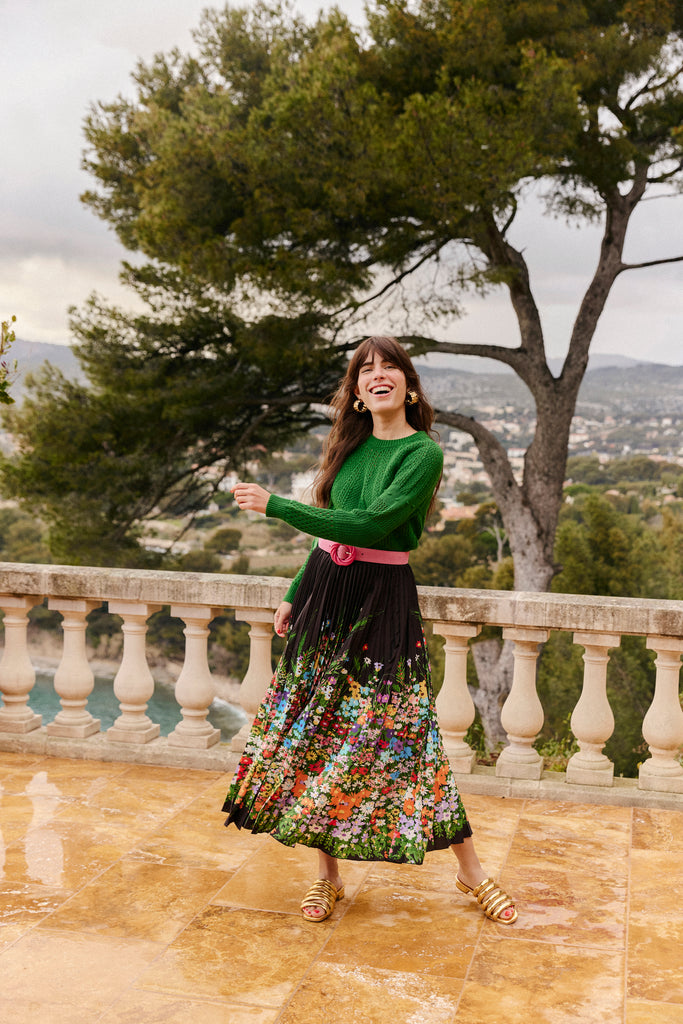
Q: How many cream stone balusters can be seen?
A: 9